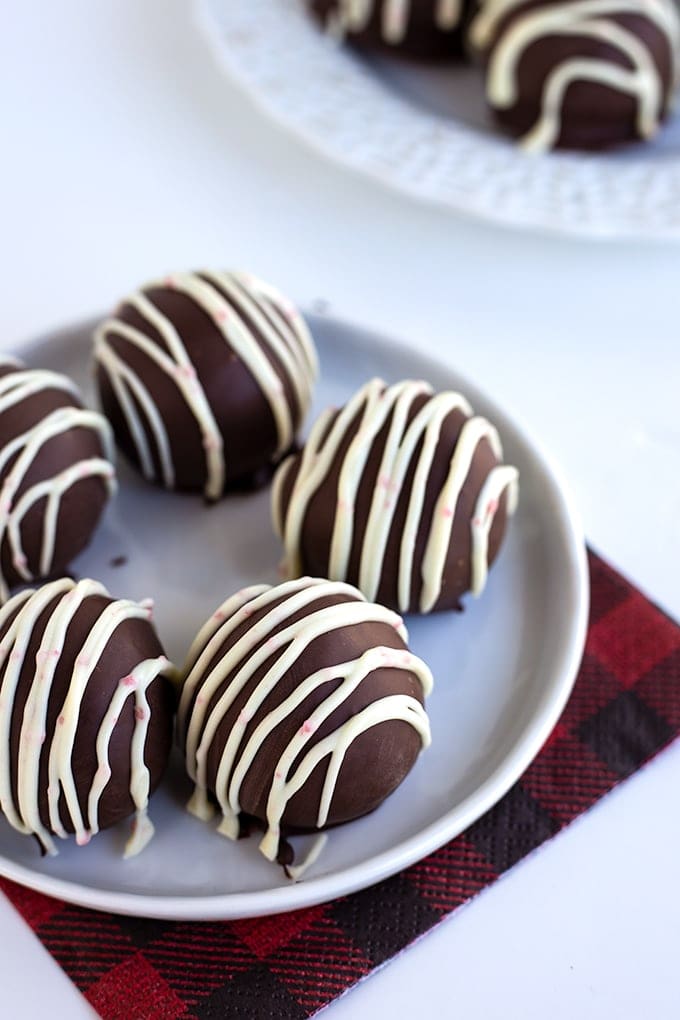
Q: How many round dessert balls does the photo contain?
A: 7